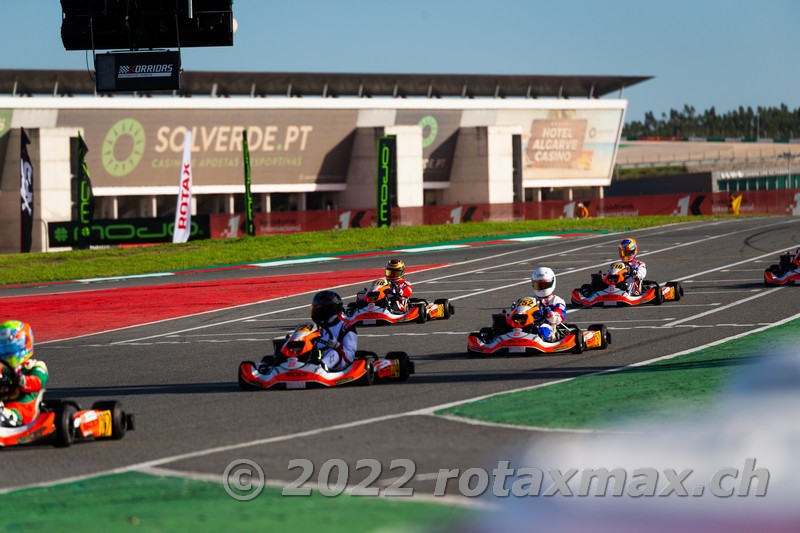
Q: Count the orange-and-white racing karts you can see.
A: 6